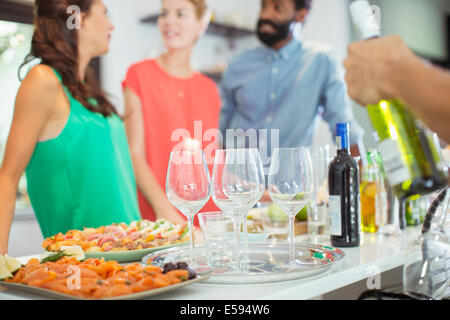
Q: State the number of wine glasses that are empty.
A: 4